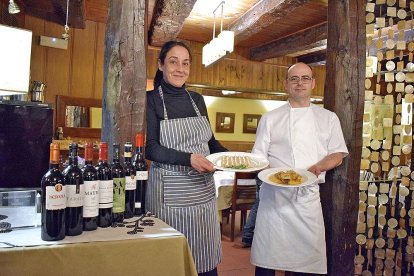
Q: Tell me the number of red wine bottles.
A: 7